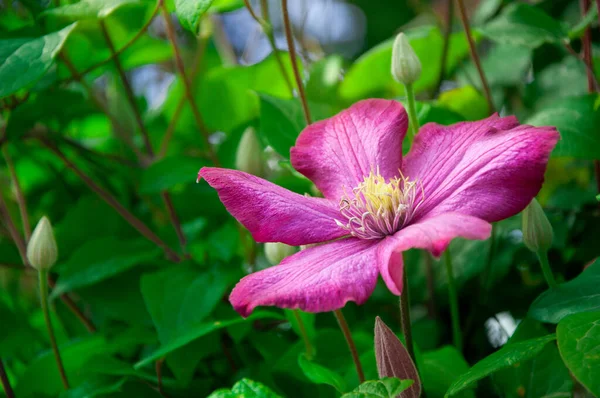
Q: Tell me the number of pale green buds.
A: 5